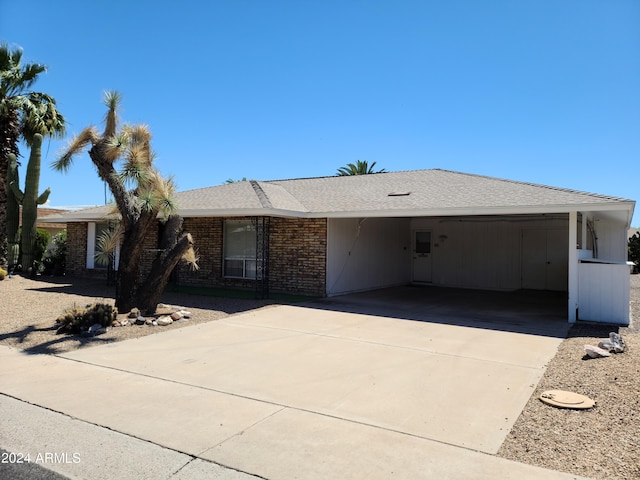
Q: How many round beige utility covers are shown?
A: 1